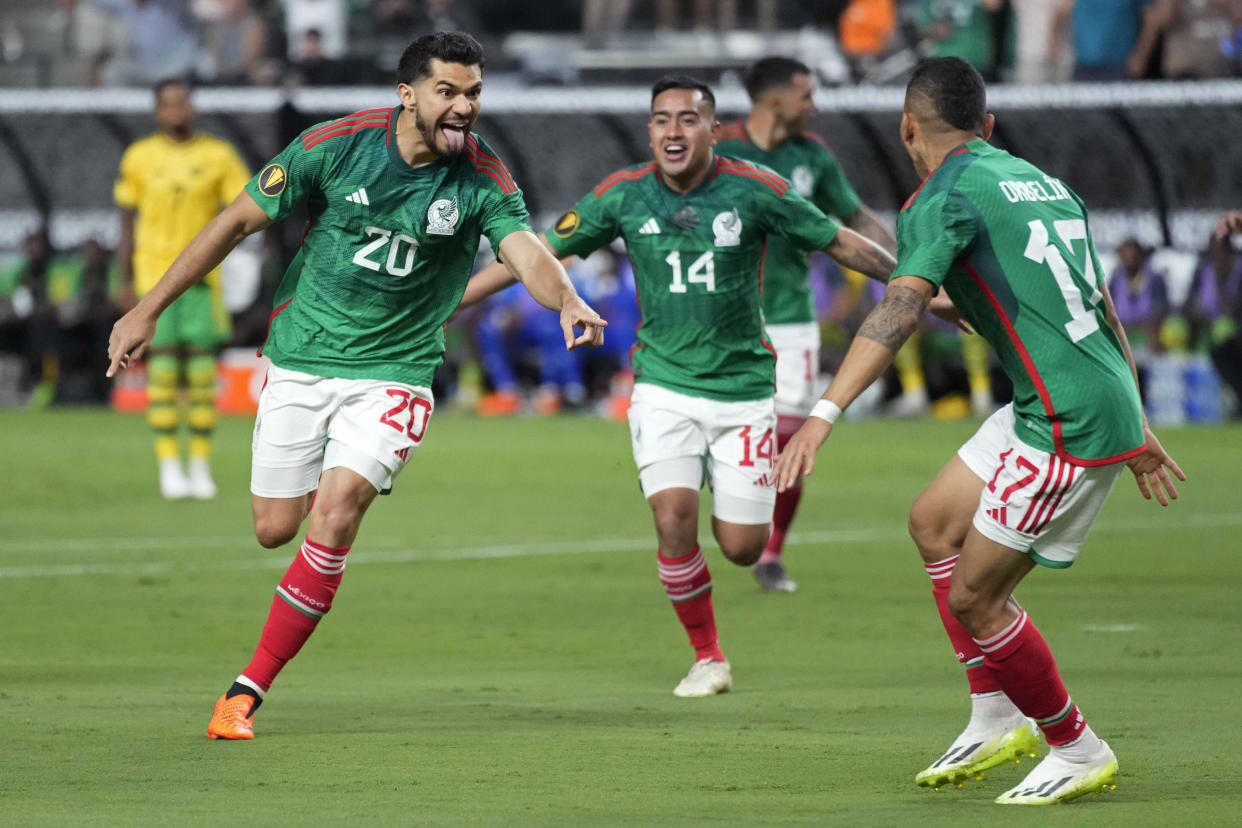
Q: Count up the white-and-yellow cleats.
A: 2